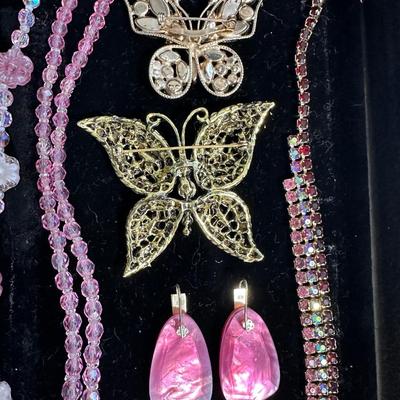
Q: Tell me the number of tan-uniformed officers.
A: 0